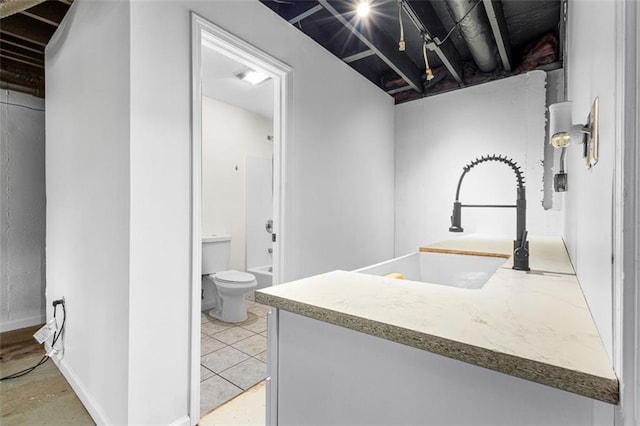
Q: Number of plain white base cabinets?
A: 1